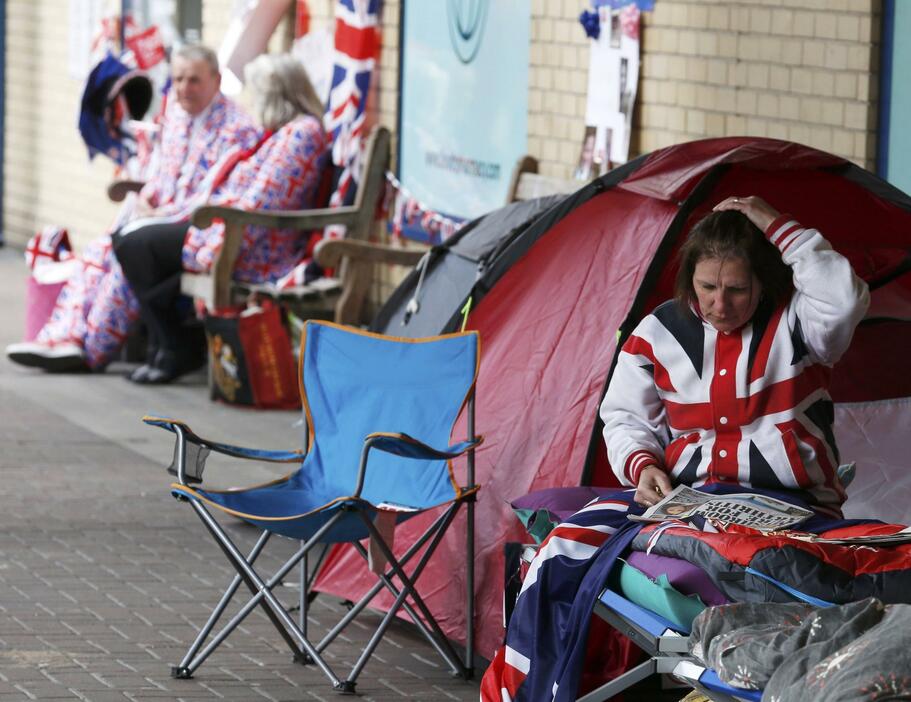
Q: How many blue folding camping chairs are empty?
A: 1